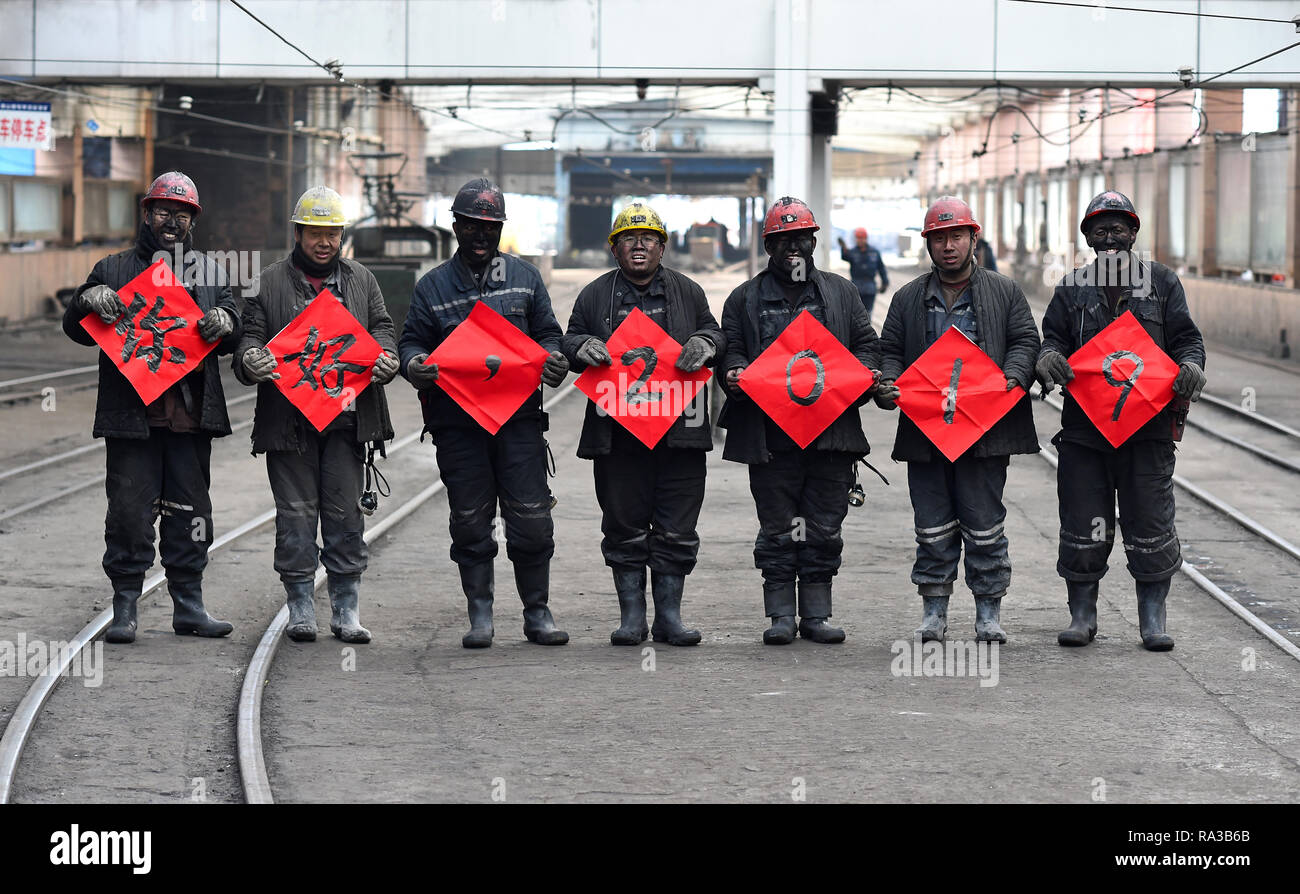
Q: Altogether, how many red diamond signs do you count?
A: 7